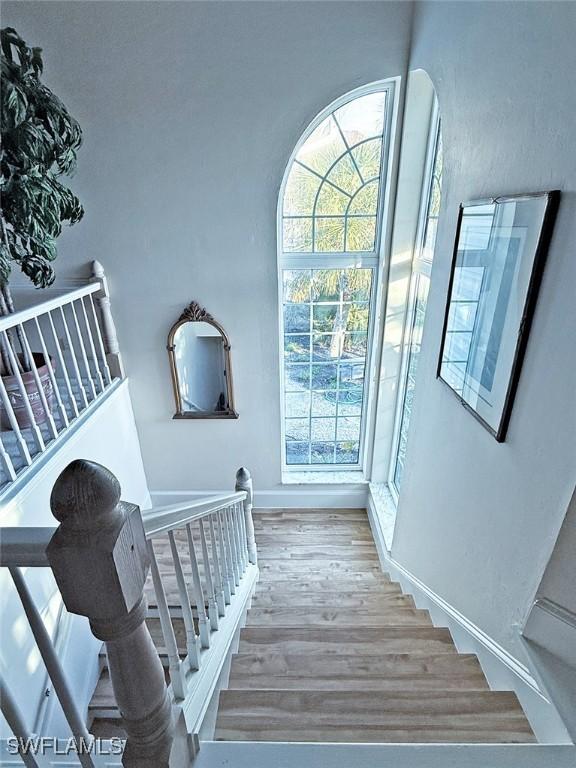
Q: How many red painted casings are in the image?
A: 0